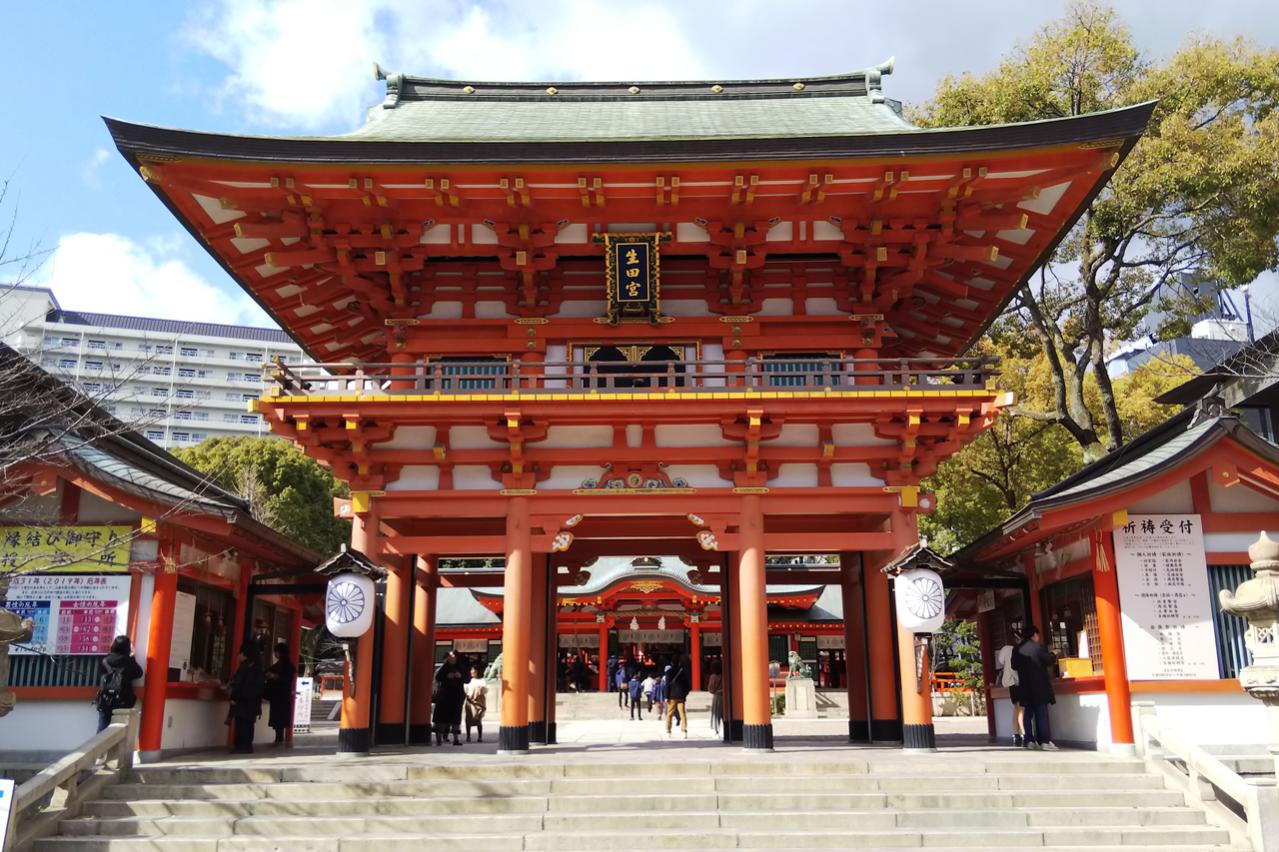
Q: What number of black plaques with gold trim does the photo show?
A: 1